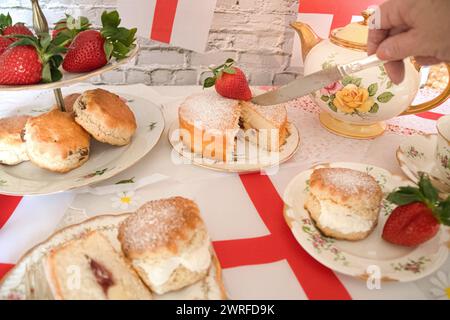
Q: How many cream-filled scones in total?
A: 2